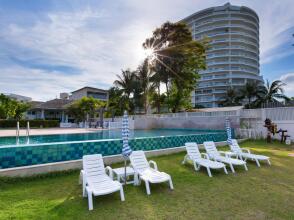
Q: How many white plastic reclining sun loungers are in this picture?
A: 5